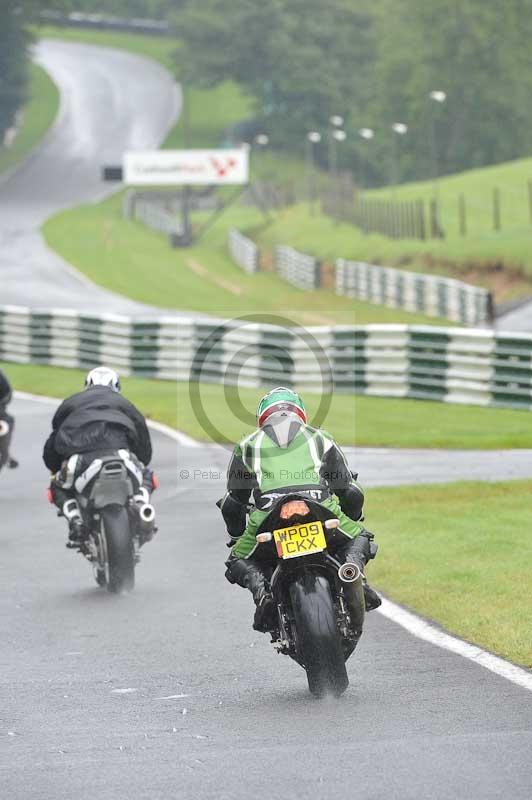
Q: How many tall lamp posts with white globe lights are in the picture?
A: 7